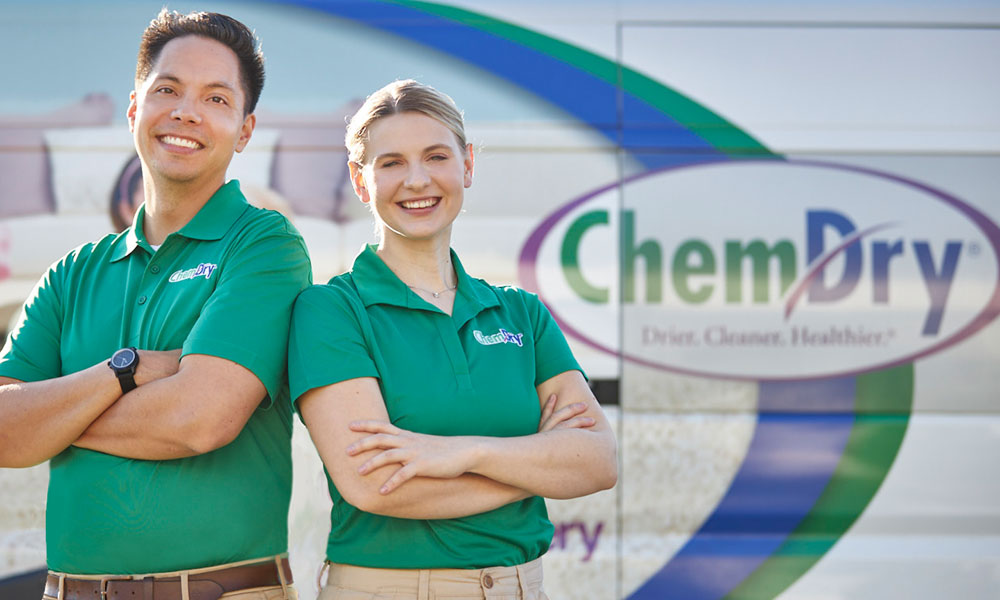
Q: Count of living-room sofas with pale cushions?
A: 1